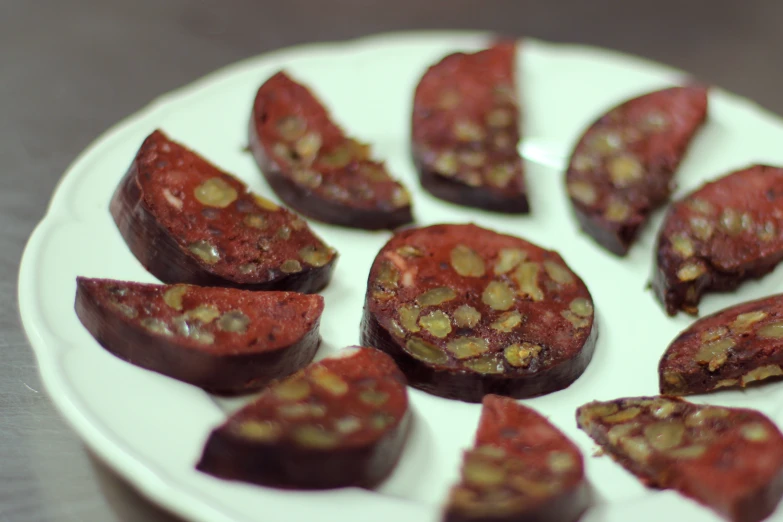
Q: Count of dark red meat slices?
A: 11